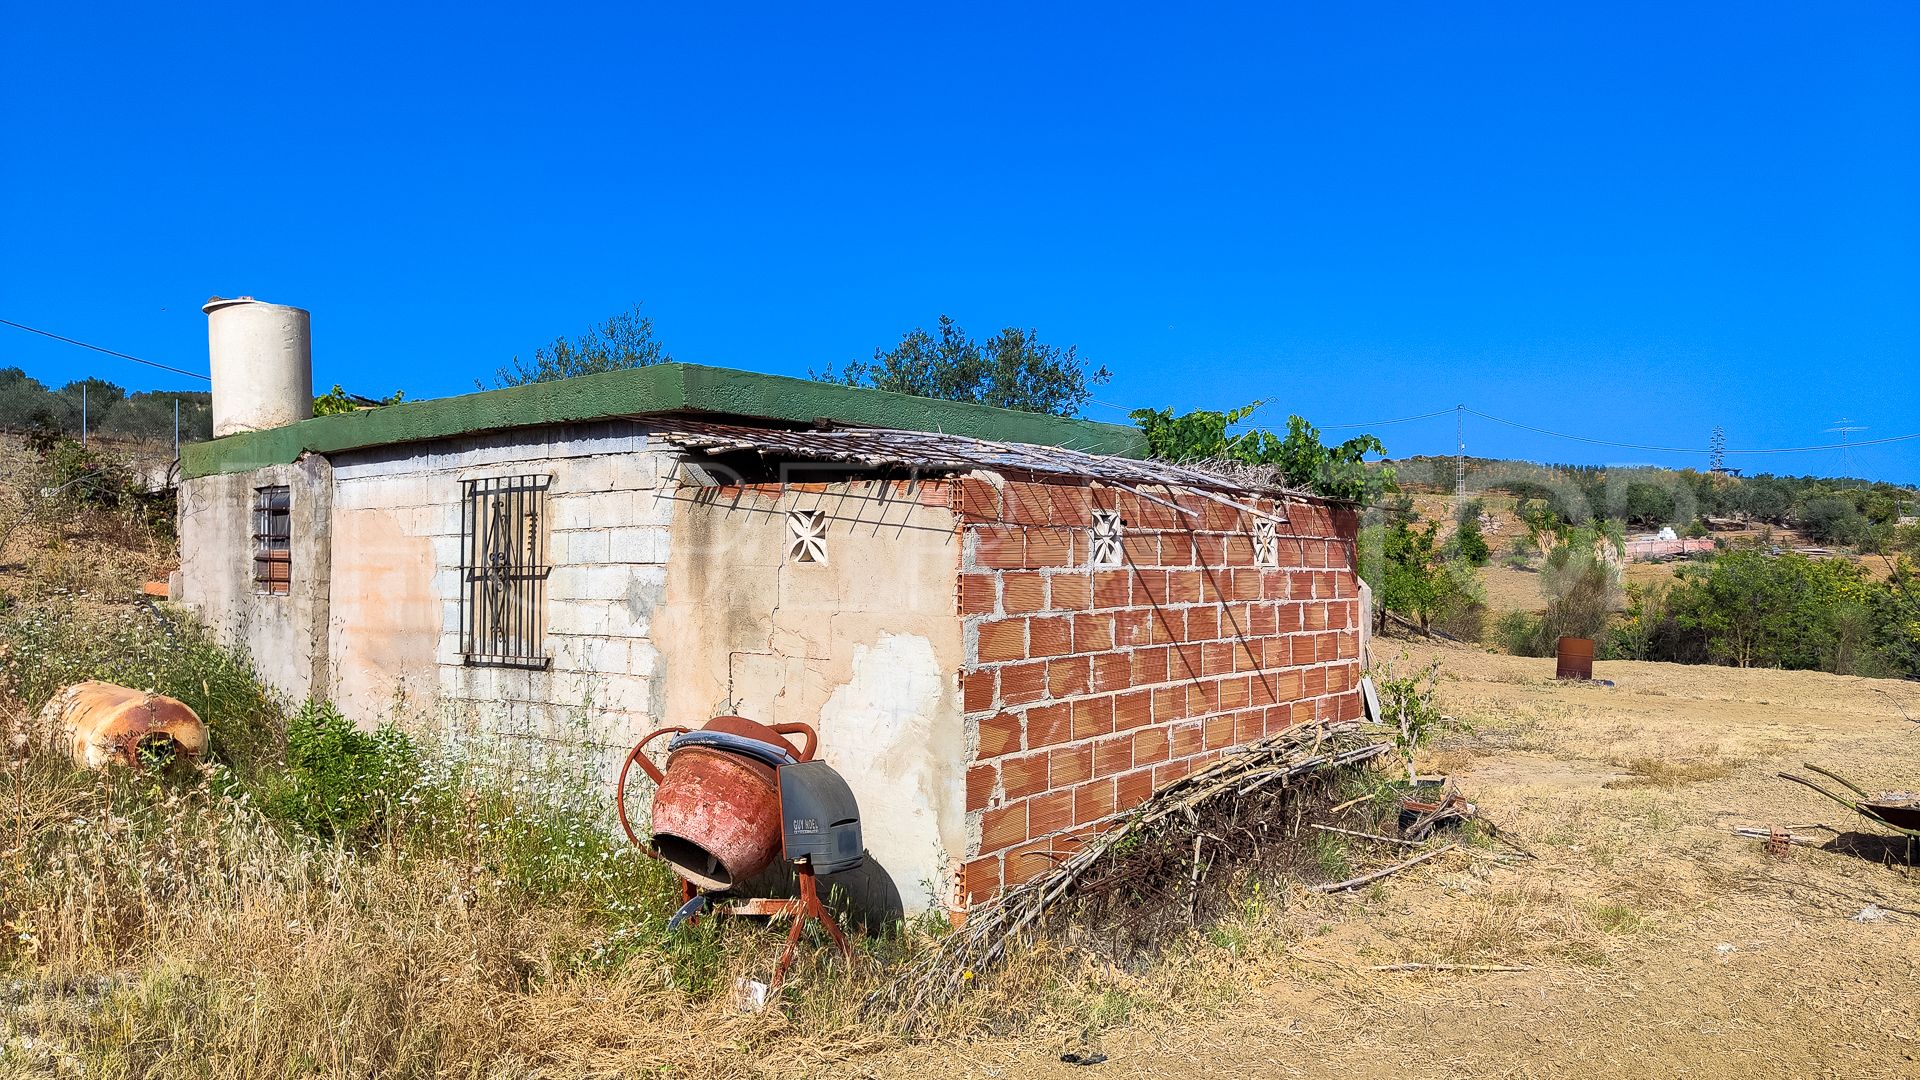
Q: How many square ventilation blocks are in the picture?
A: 3